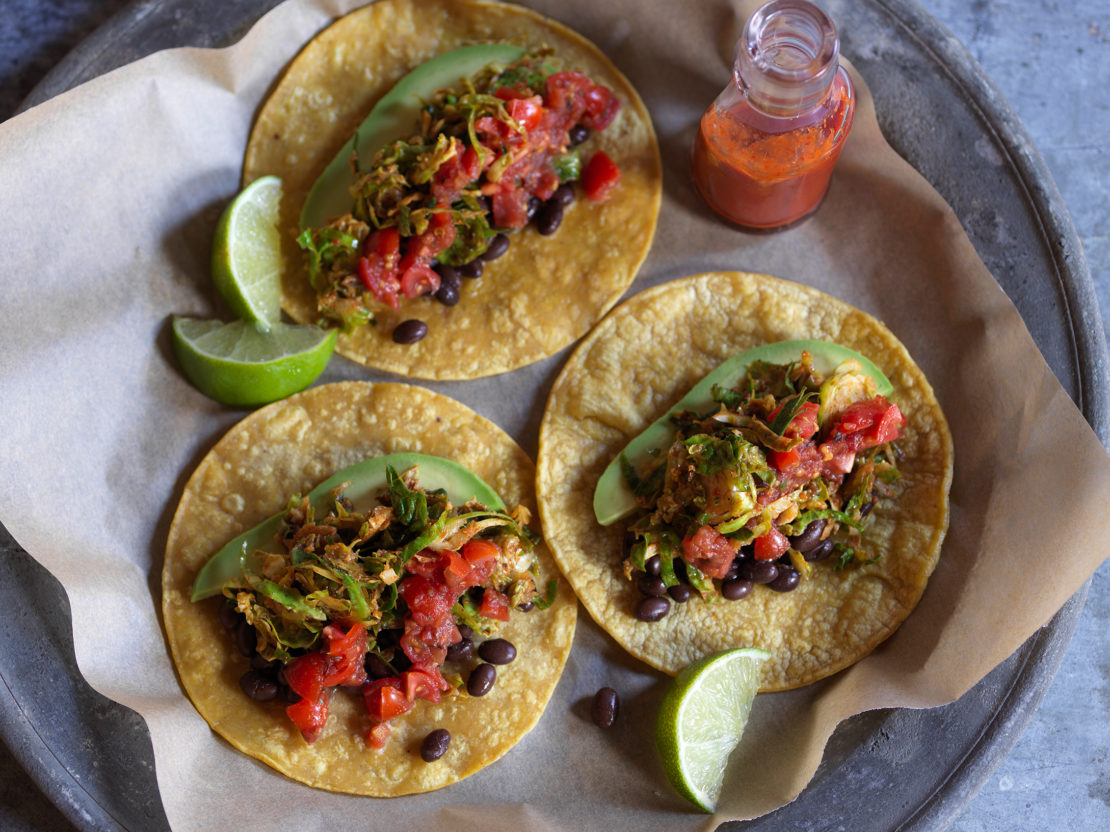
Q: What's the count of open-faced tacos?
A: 3